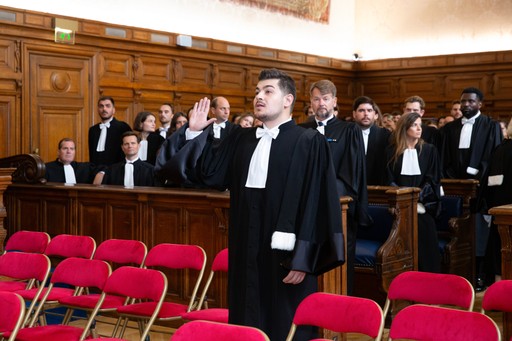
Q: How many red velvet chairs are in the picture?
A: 14